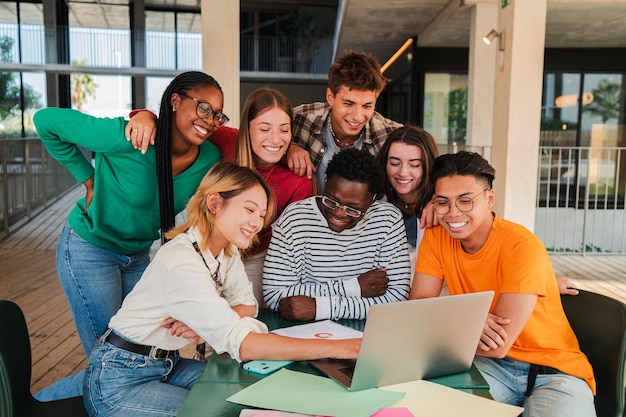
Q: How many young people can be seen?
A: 7